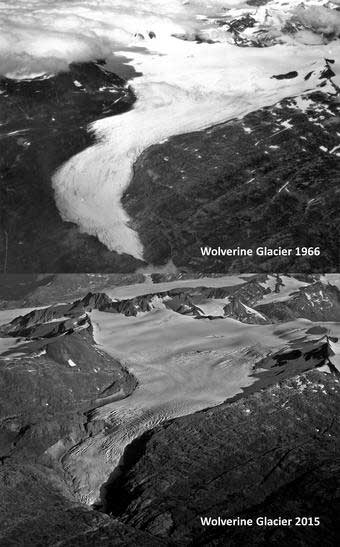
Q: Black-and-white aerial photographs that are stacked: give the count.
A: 2